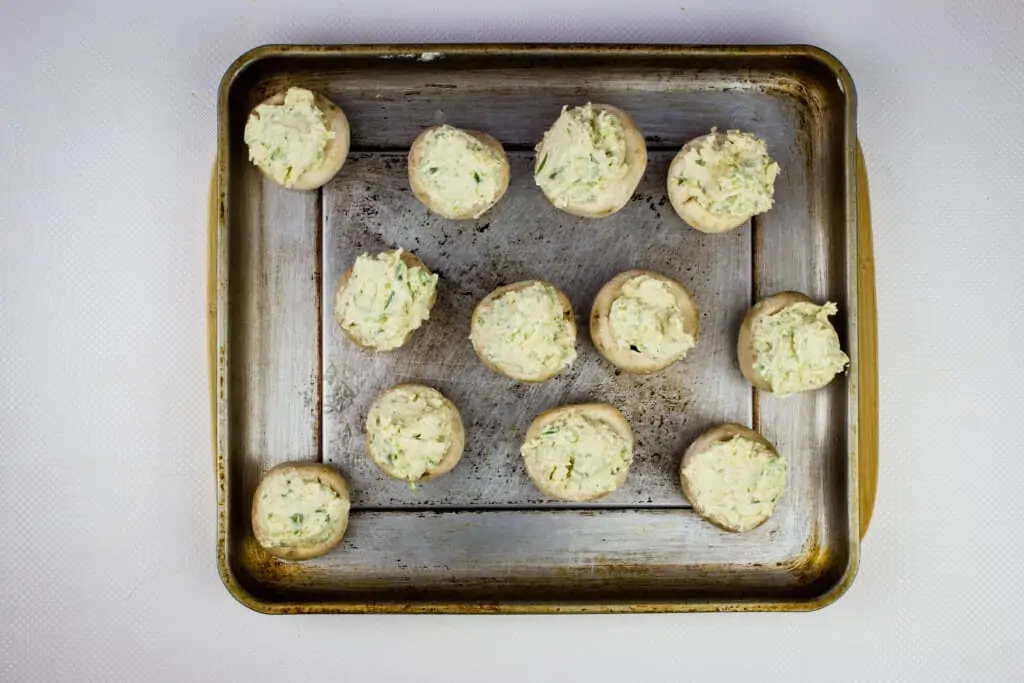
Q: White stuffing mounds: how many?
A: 12